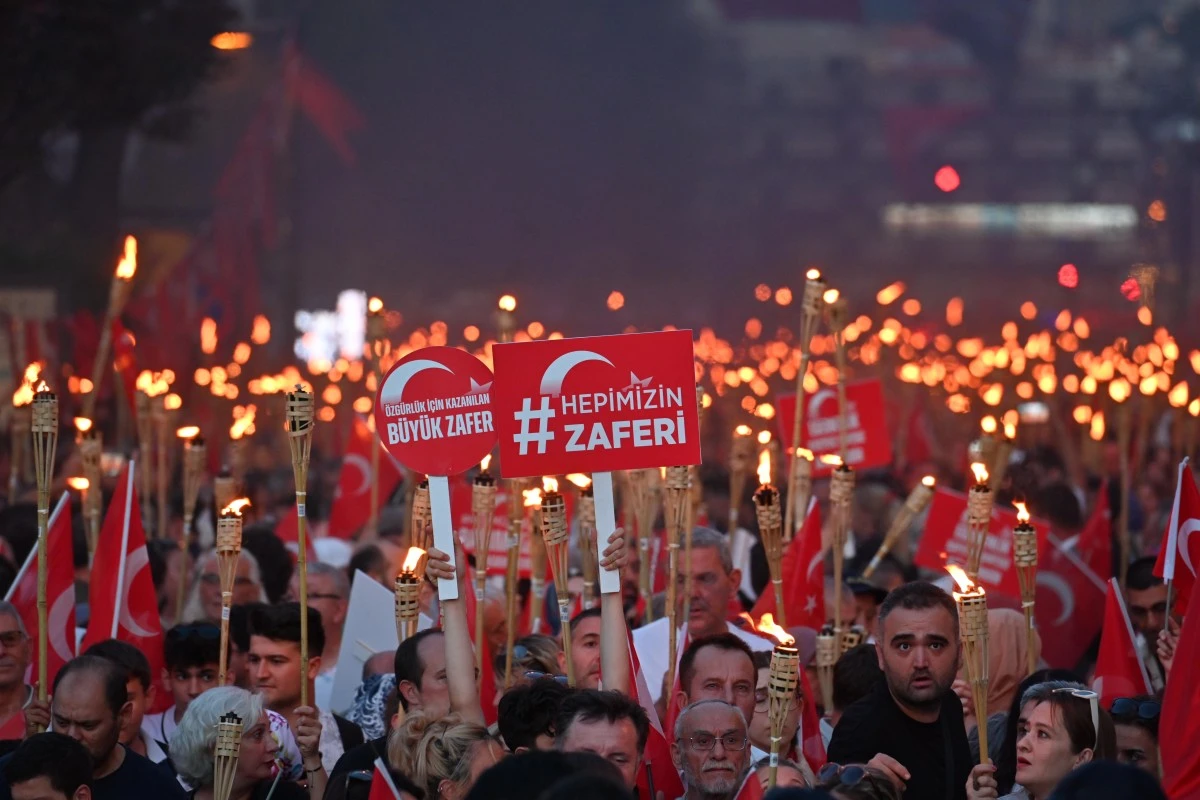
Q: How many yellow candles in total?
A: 0